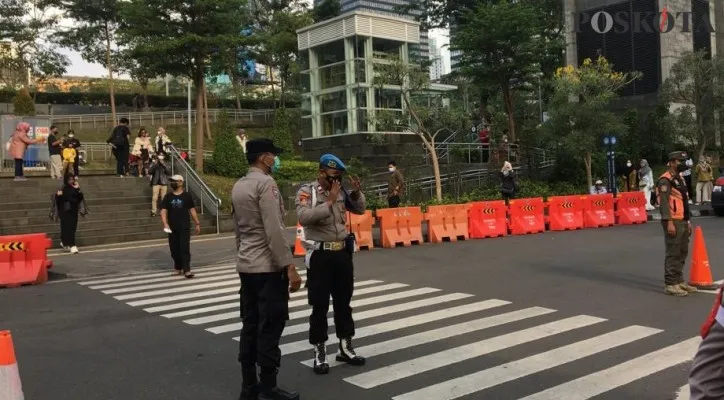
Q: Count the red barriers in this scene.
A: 6